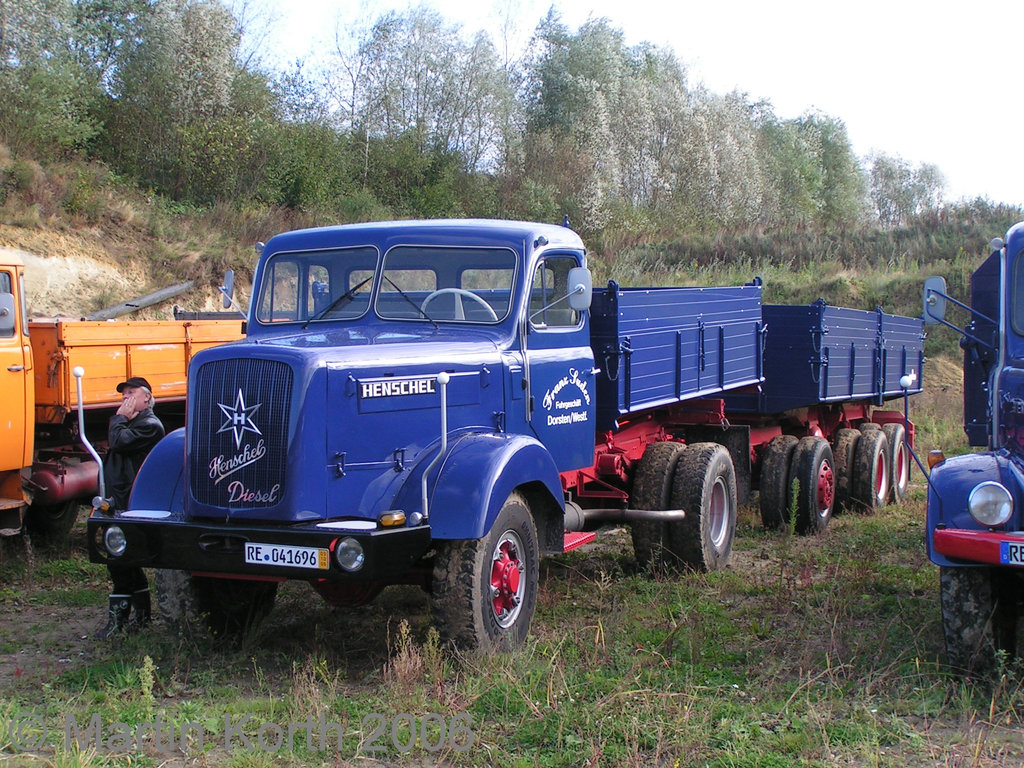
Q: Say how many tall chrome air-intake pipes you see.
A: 2